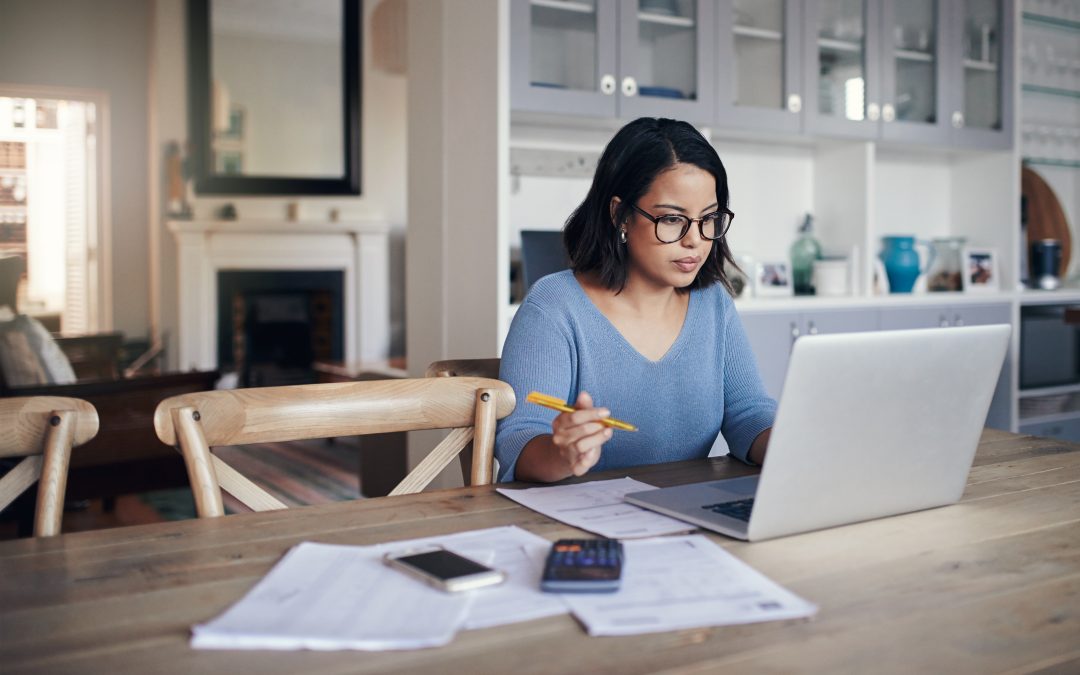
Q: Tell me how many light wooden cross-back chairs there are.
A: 2